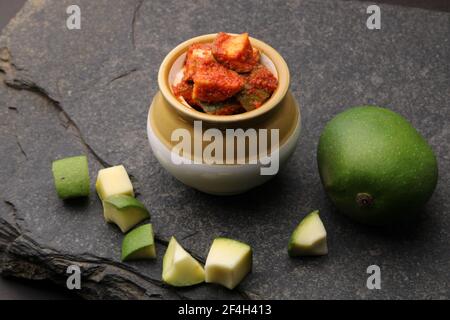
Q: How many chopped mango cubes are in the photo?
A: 7